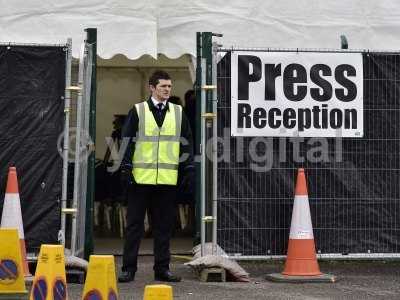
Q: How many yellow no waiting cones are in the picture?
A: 4